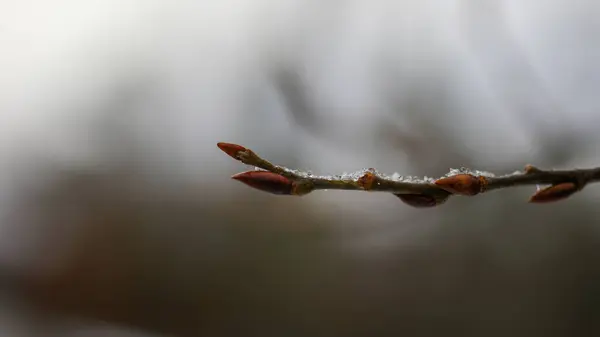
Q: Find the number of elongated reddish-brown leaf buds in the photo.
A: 5